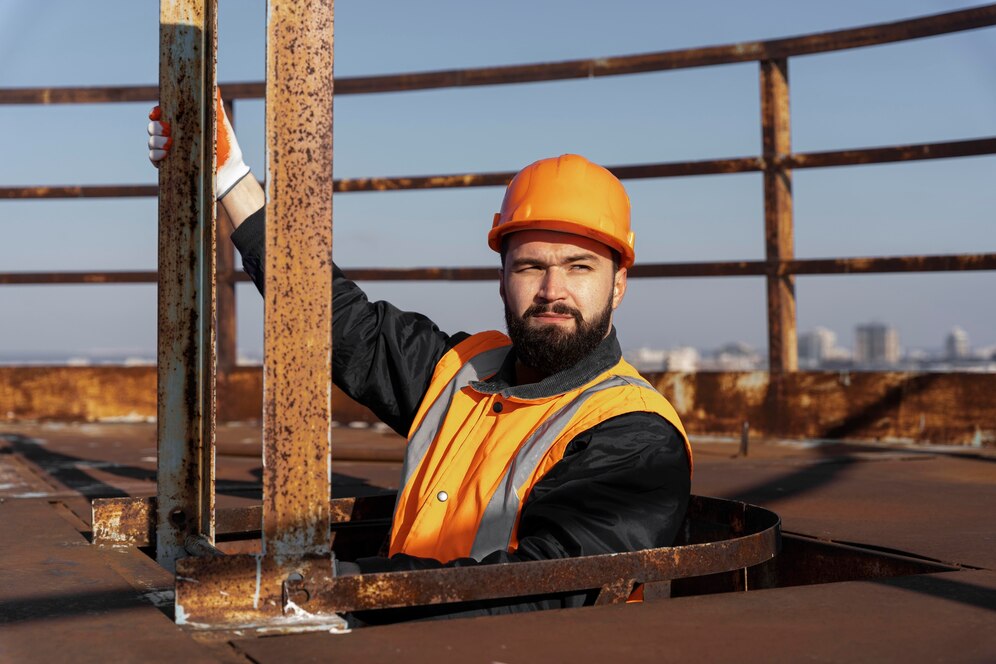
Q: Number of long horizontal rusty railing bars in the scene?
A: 3